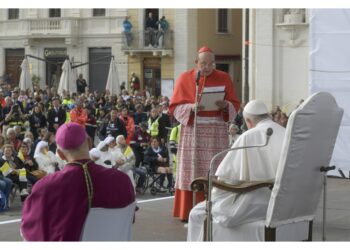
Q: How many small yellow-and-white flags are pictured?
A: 3